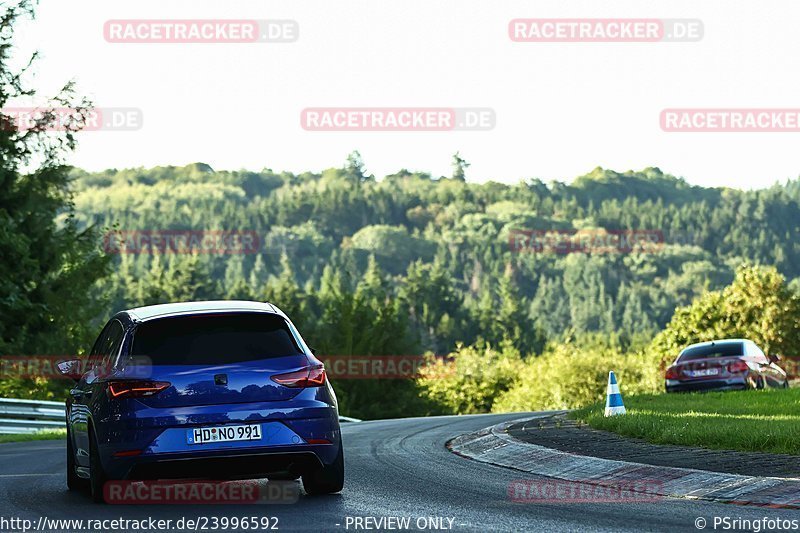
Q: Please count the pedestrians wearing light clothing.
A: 0